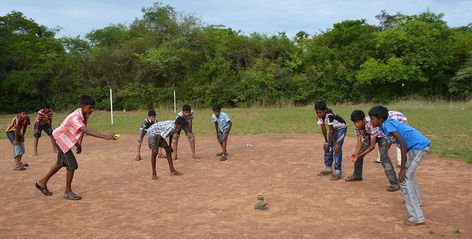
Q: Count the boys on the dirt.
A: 11